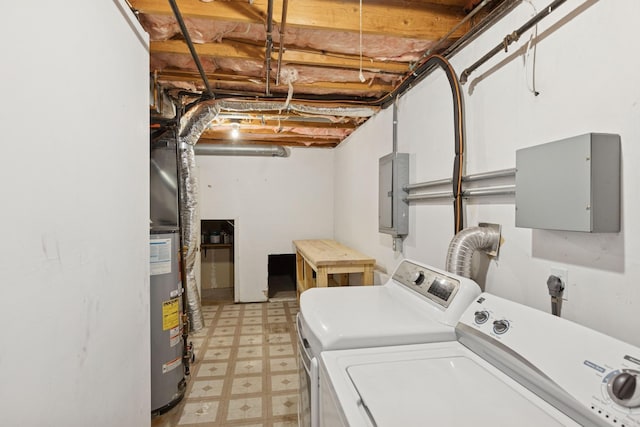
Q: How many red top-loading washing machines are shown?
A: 0